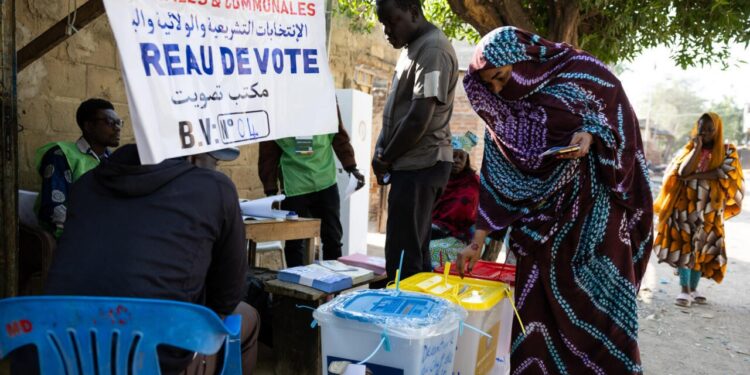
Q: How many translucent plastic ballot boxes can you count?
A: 3